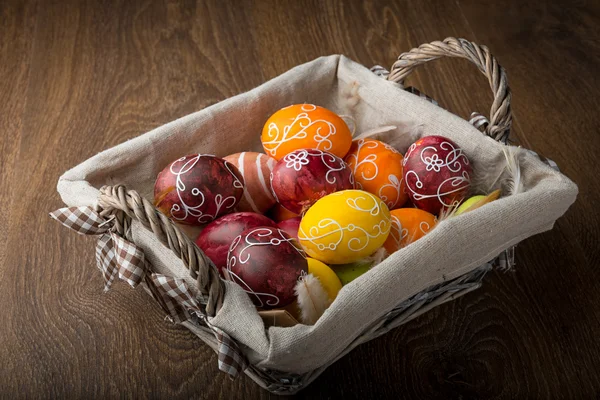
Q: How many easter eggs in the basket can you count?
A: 15